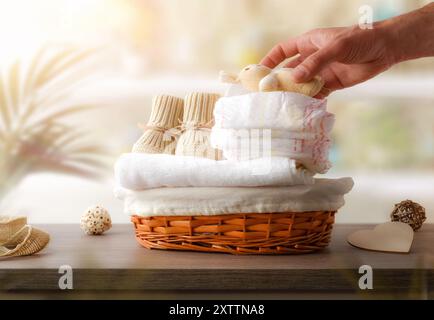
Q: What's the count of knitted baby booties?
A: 2